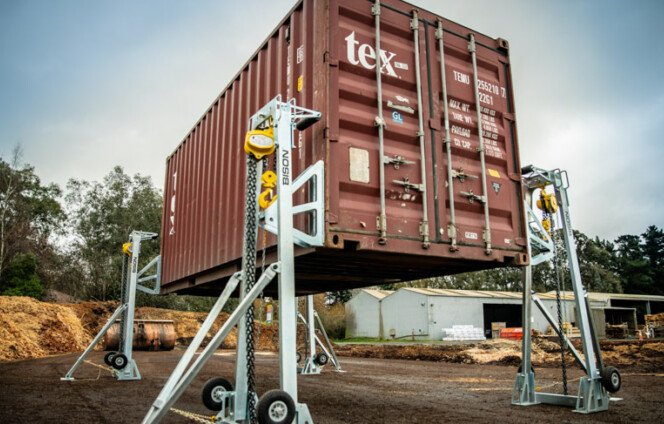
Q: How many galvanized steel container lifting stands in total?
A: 4